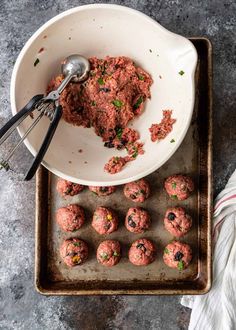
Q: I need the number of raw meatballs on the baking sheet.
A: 12